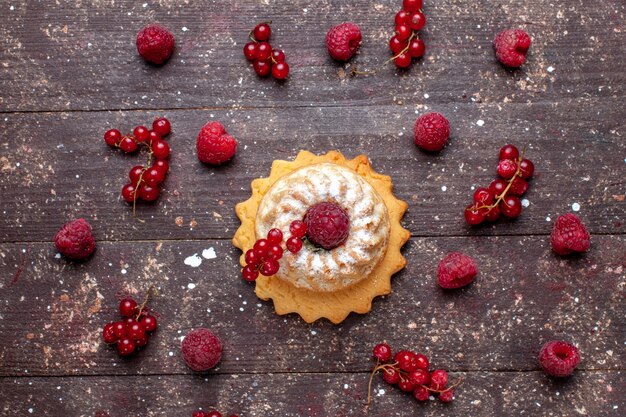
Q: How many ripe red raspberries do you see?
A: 11